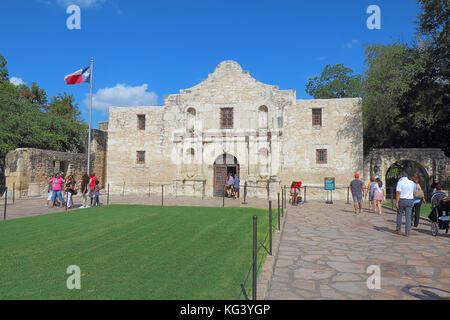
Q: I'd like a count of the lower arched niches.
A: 2